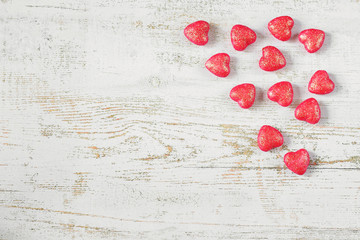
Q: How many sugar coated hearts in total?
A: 12